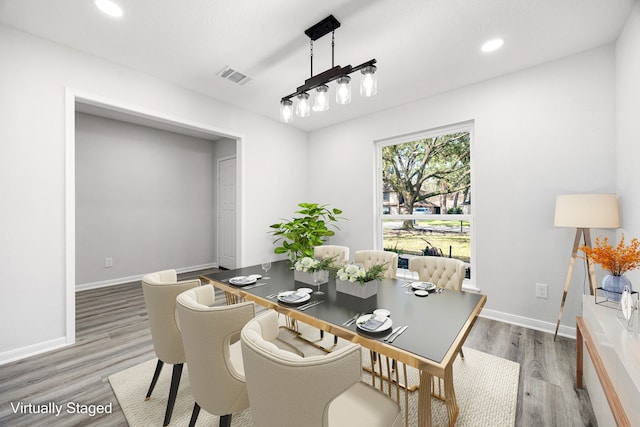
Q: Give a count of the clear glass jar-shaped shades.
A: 5